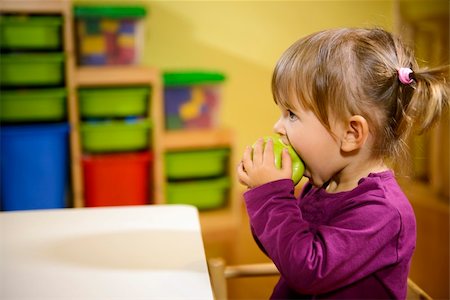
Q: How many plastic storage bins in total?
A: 11